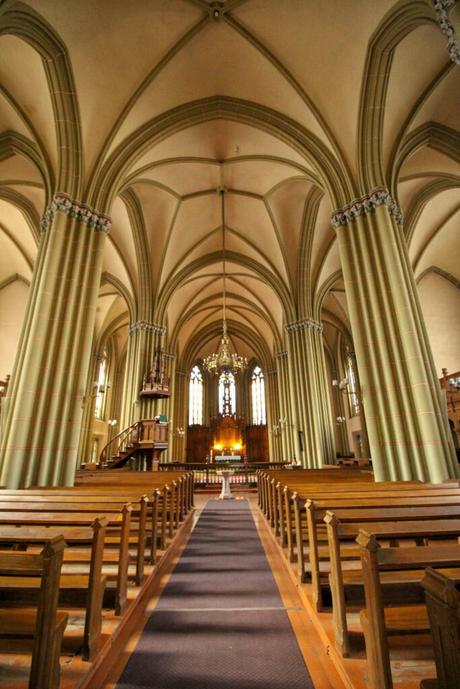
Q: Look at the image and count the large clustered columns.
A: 4